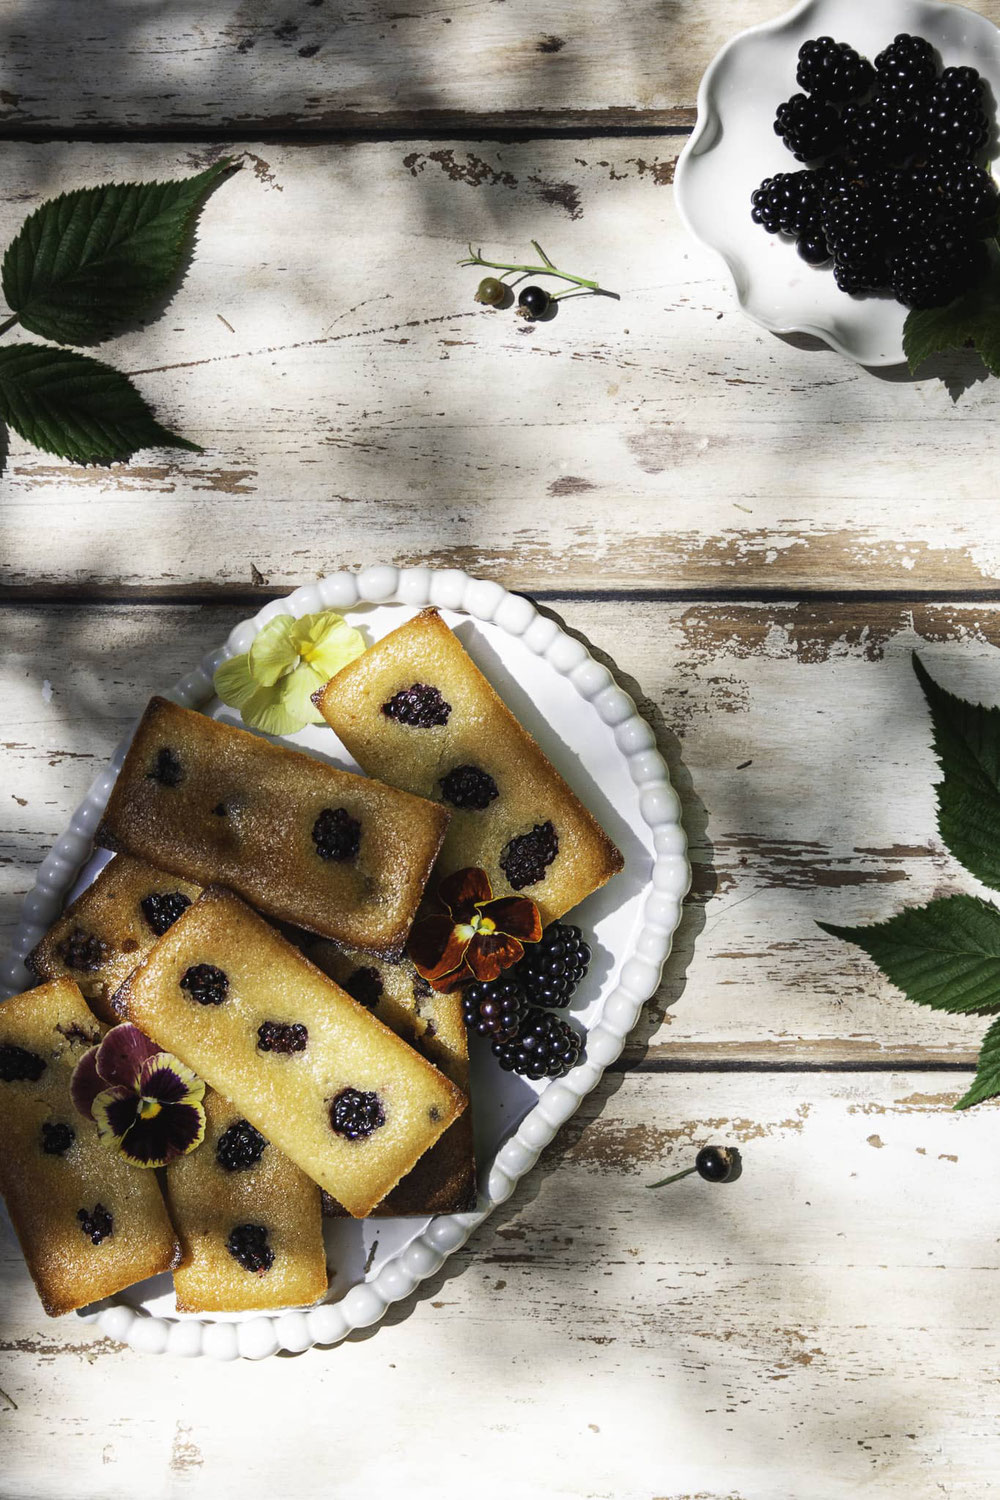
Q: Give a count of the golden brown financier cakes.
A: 7